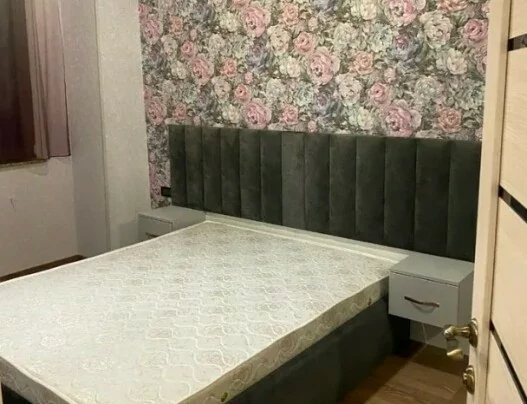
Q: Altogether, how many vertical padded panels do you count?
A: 13